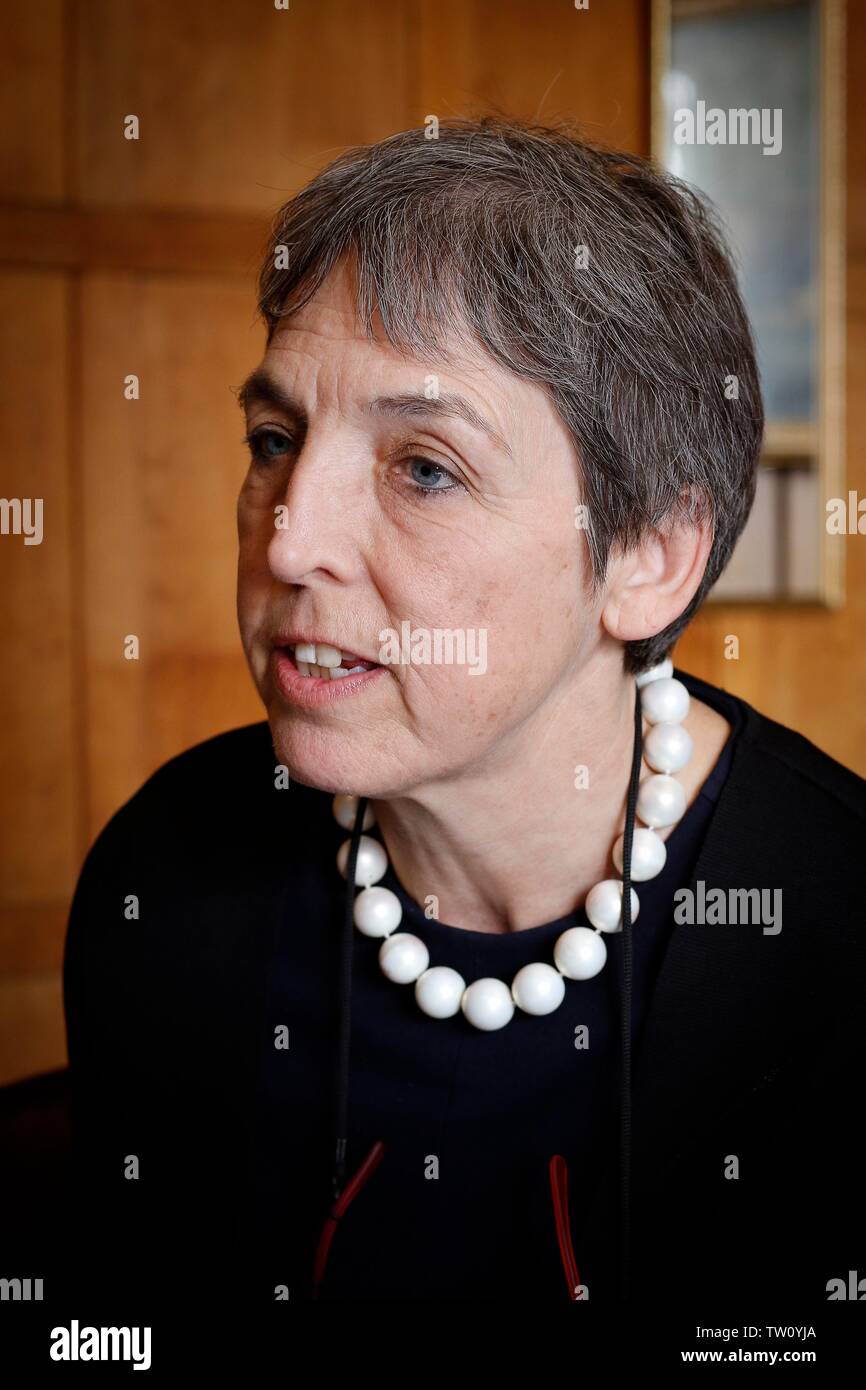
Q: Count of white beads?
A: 14